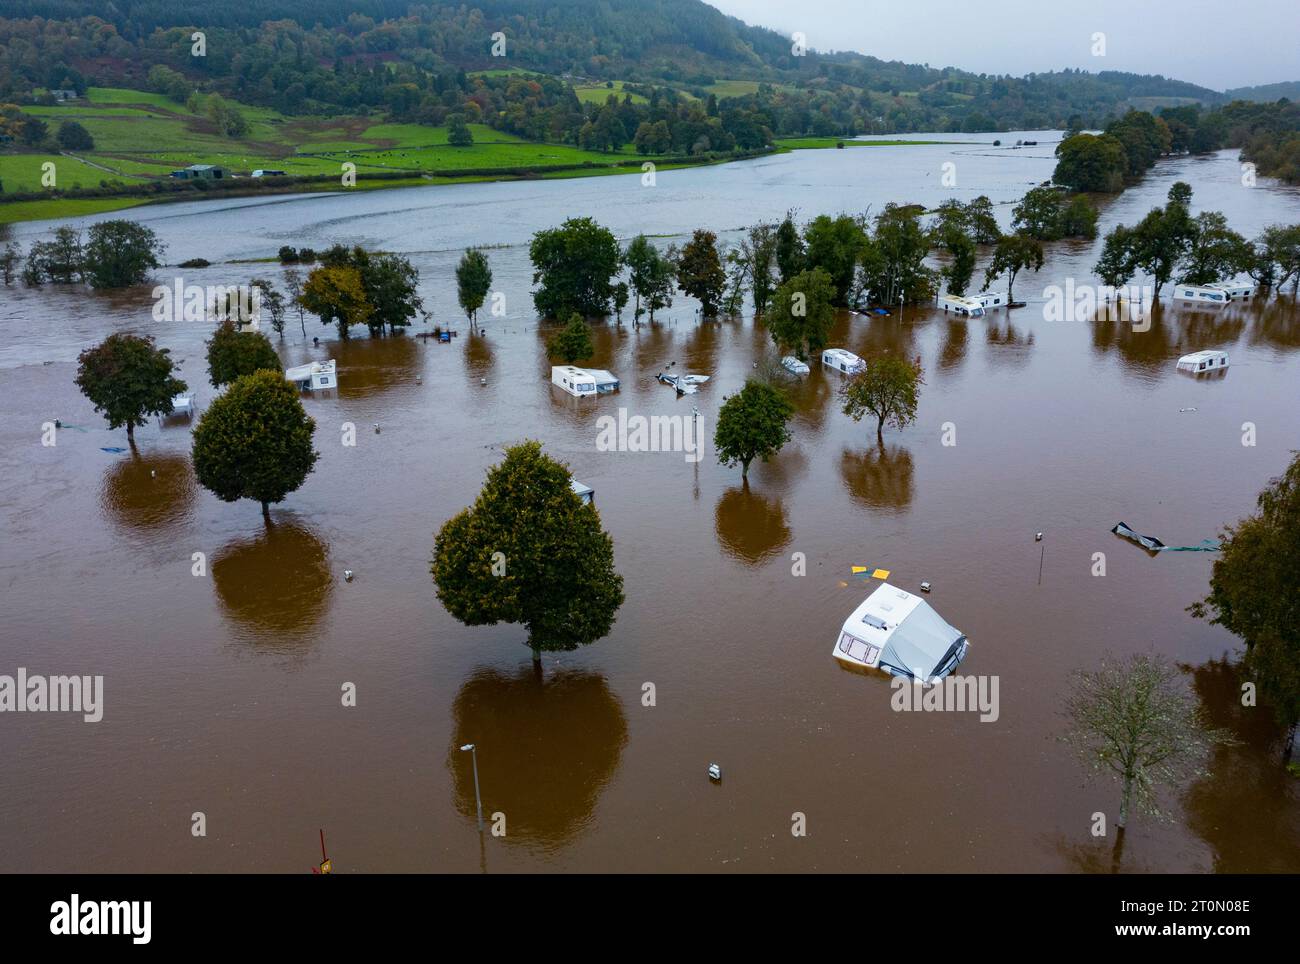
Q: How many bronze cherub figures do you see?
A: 0